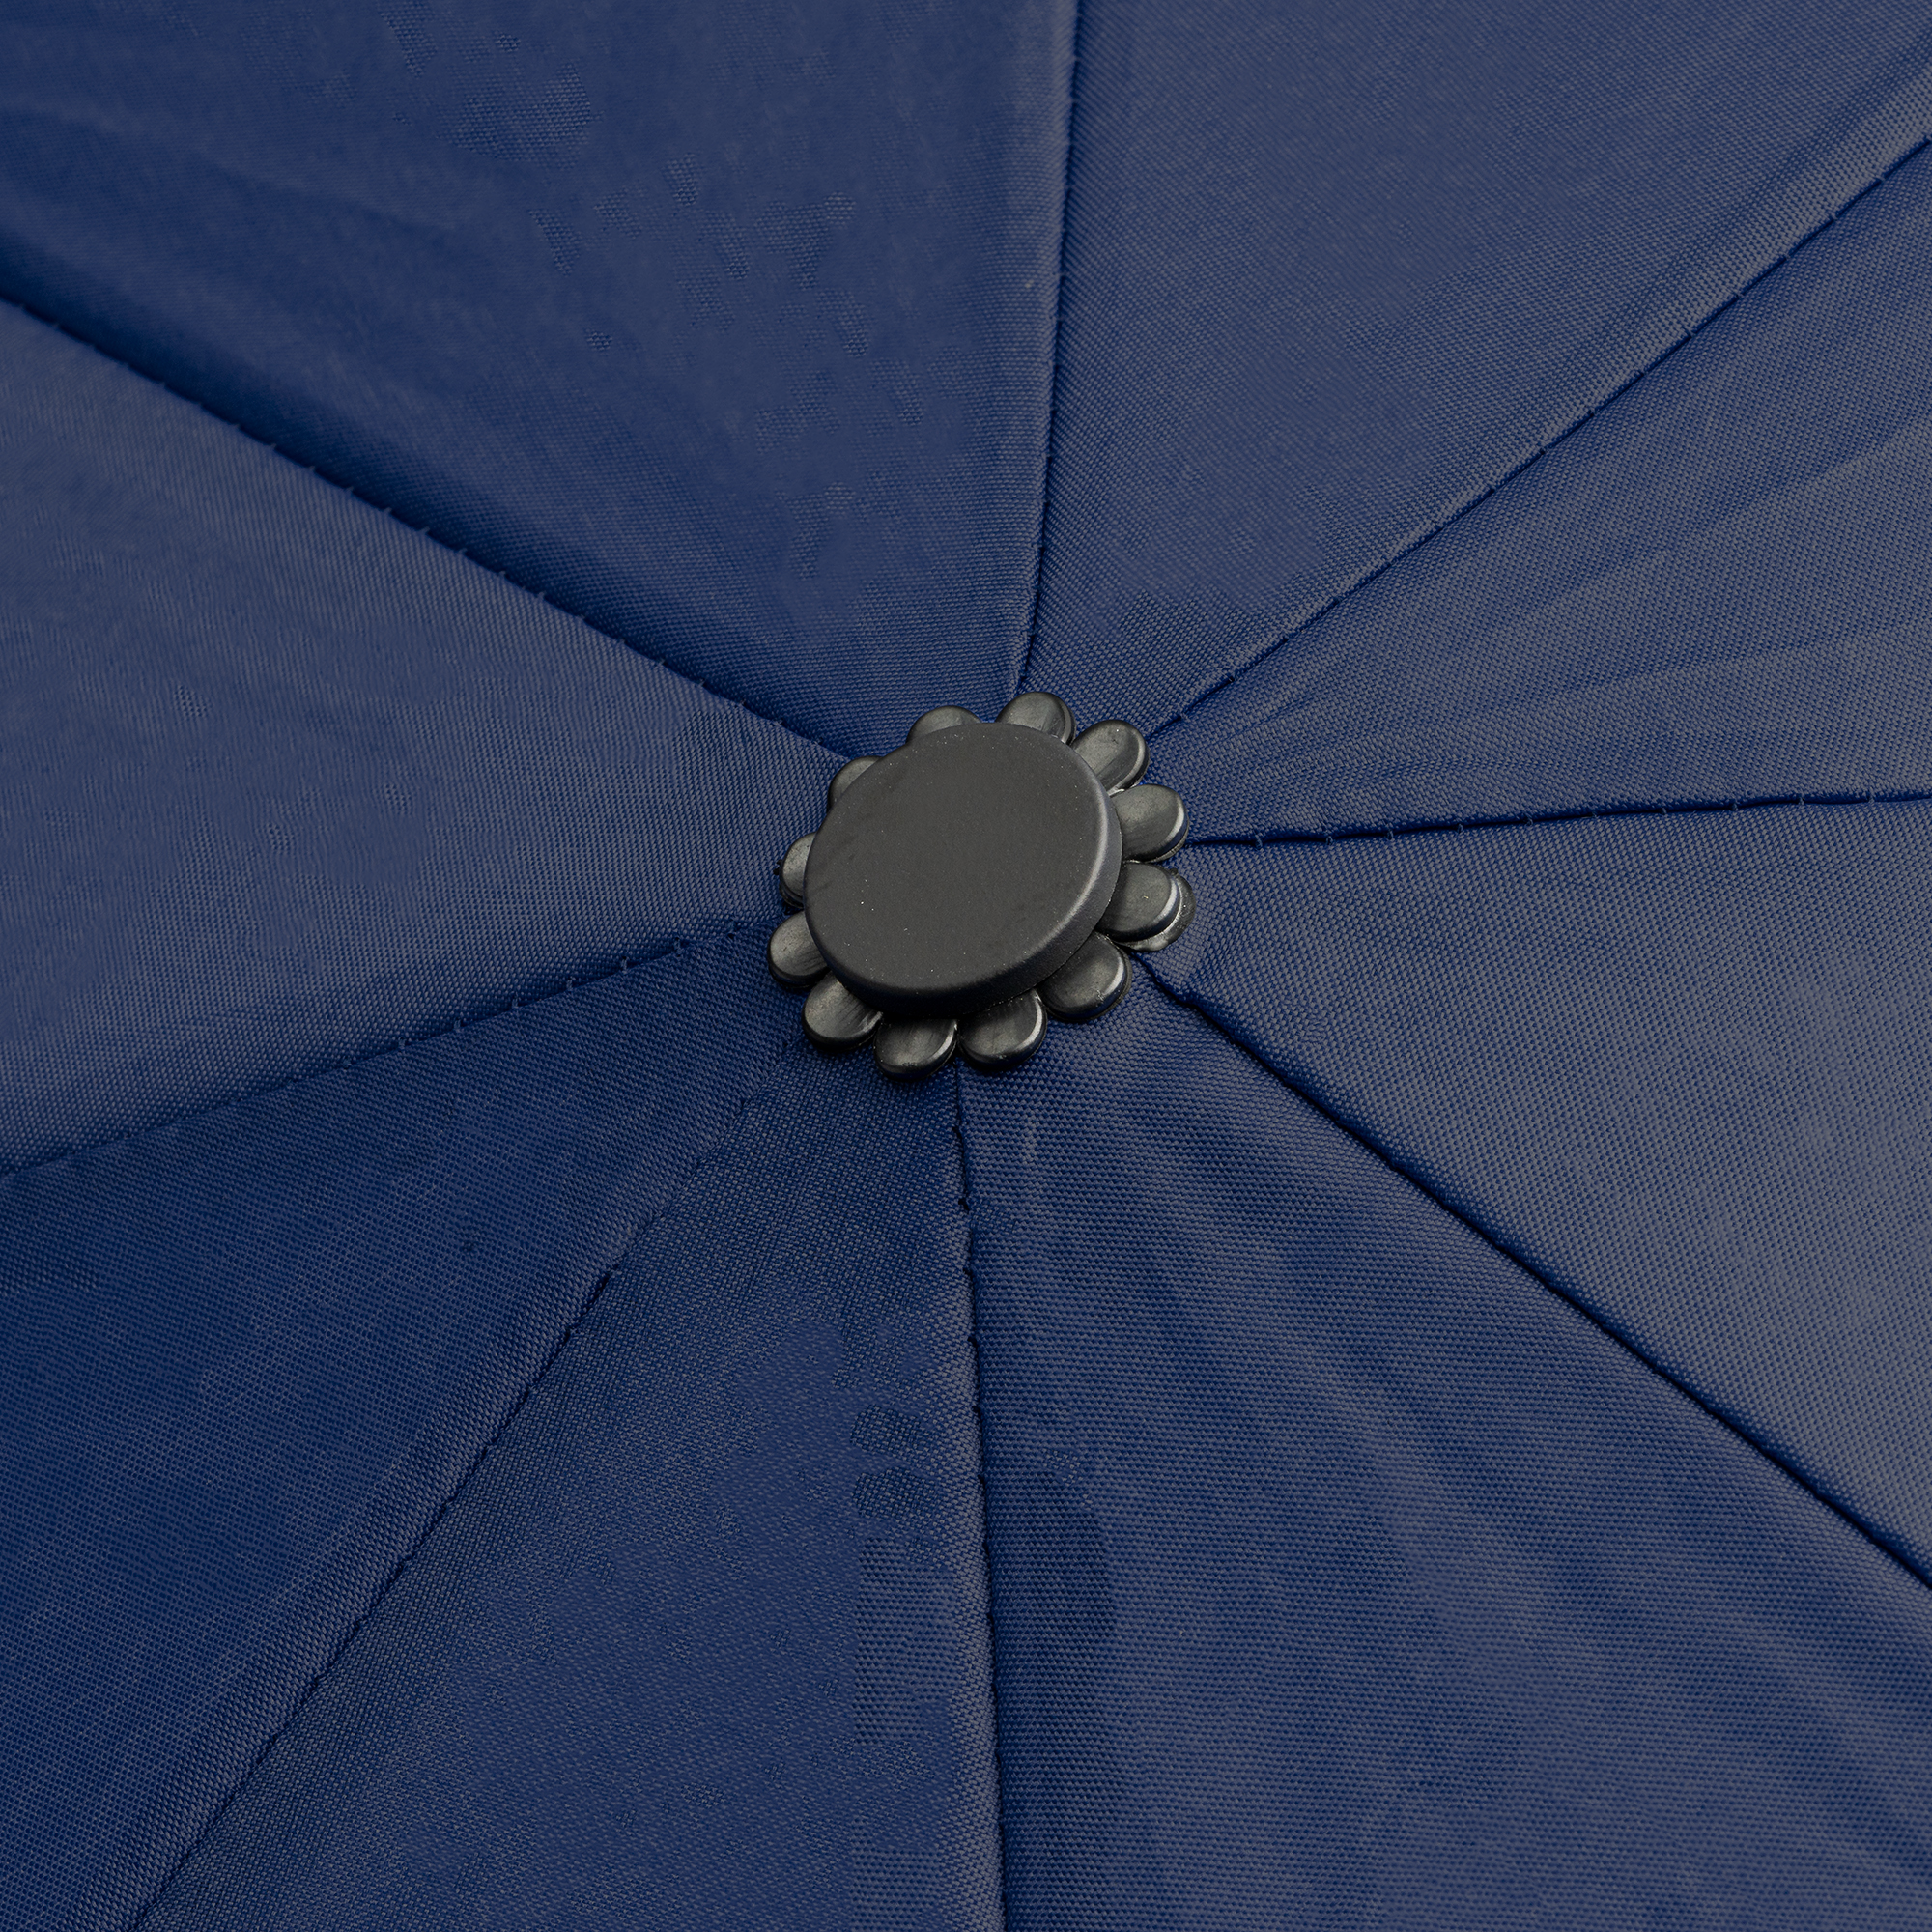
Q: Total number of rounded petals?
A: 12